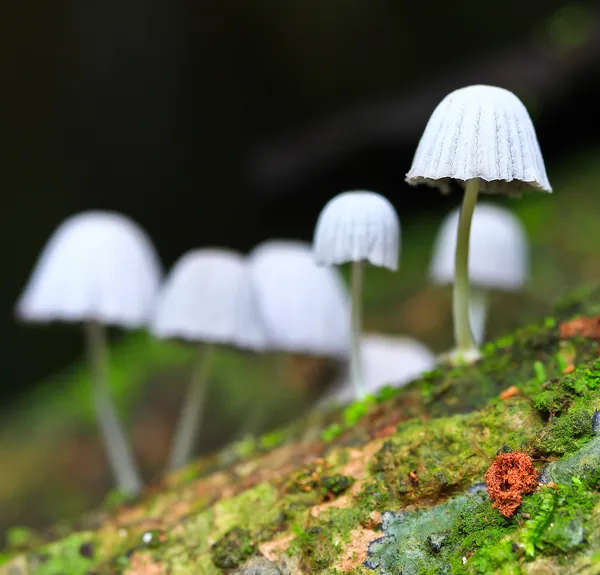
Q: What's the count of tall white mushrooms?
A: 6